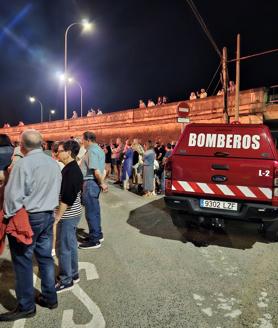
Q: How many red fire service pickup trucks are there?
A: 1